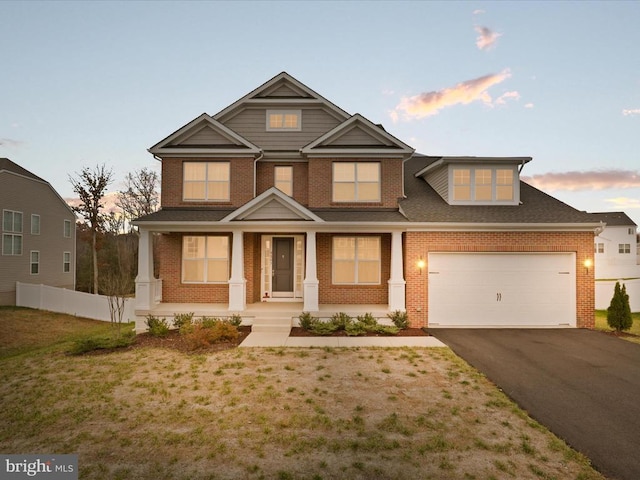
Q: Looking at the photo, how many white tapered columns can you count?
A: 4